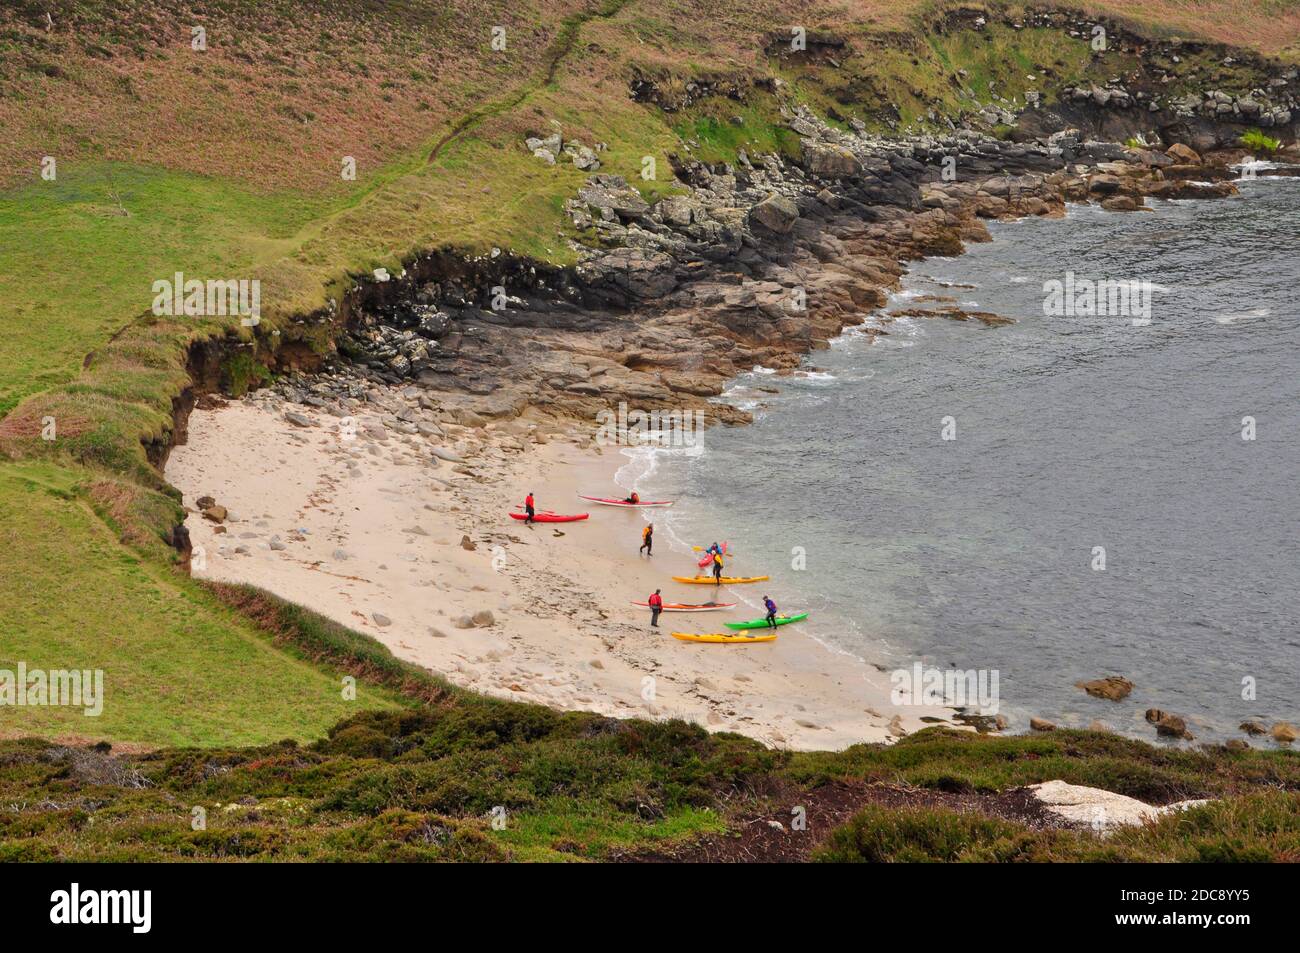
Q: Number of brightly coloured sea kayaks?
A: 7